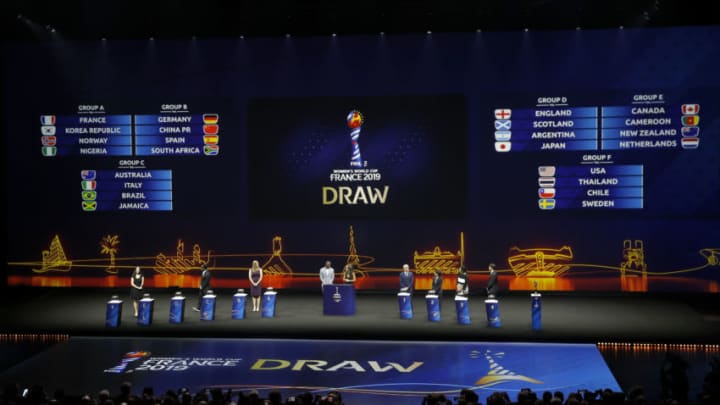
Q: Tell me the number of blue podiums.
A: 12